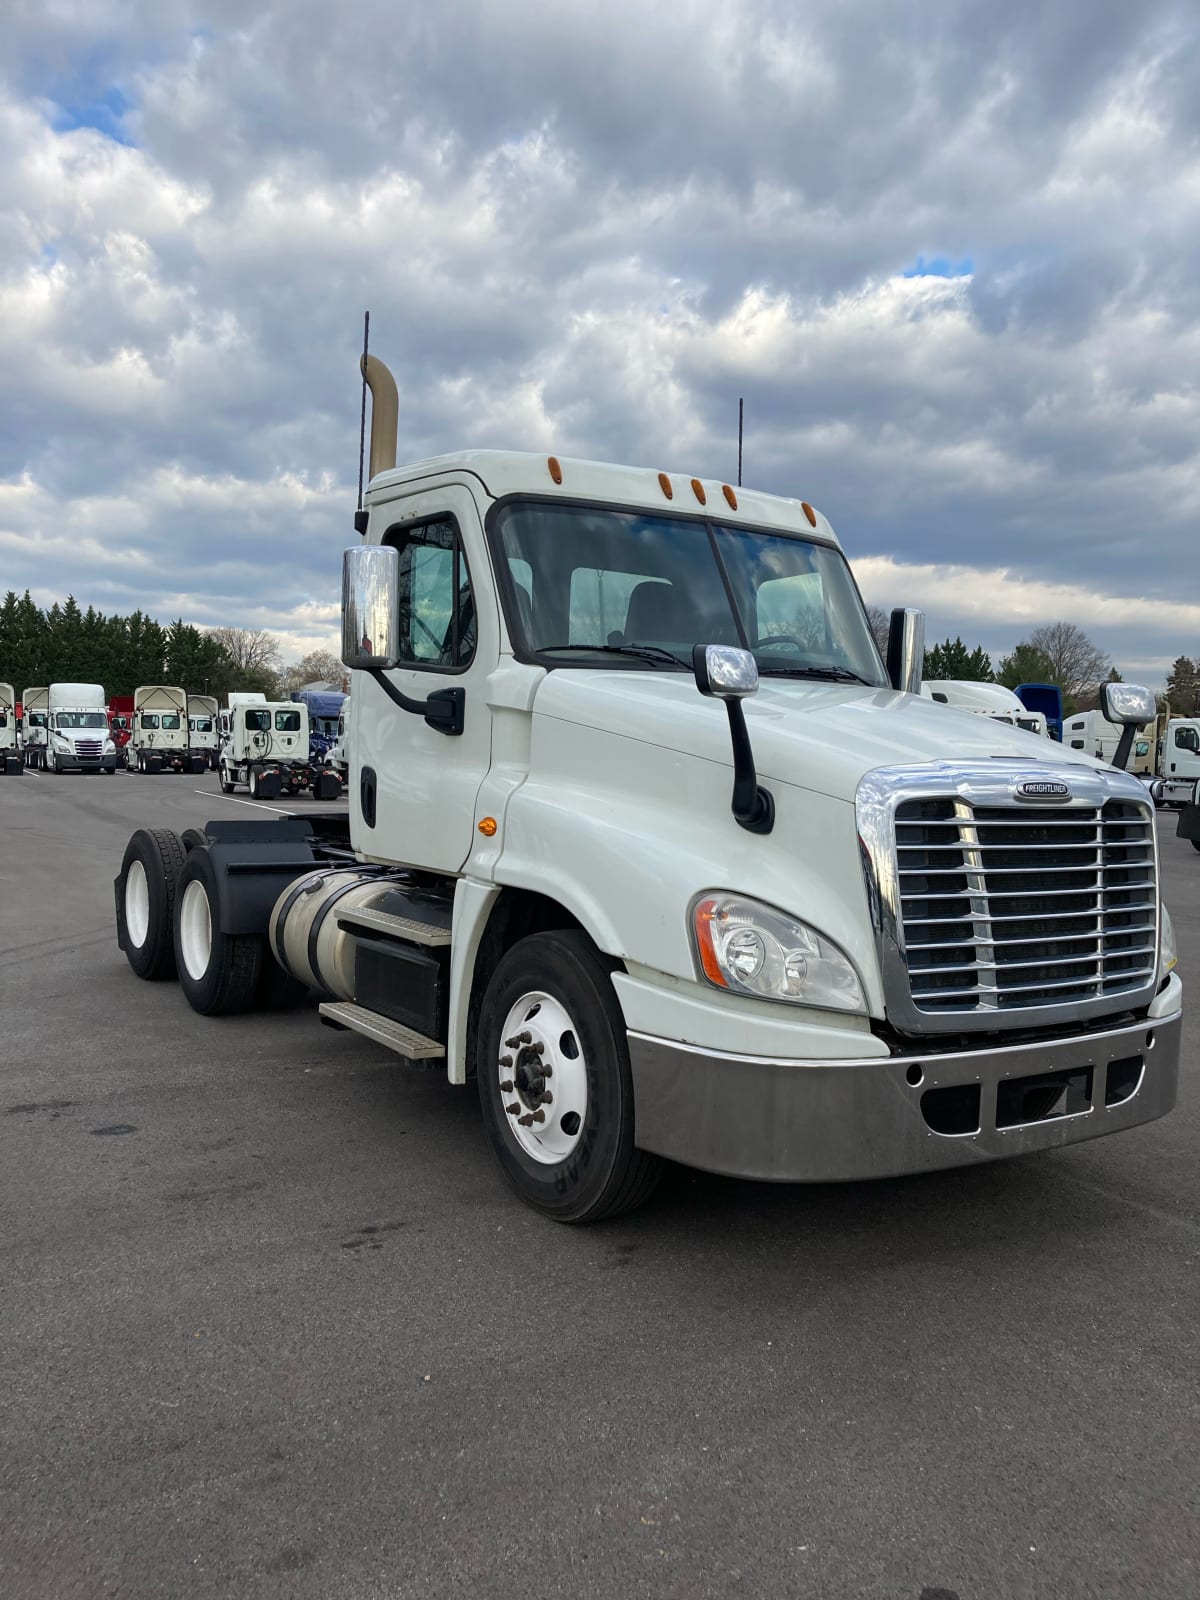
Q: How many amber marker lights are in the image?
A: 6